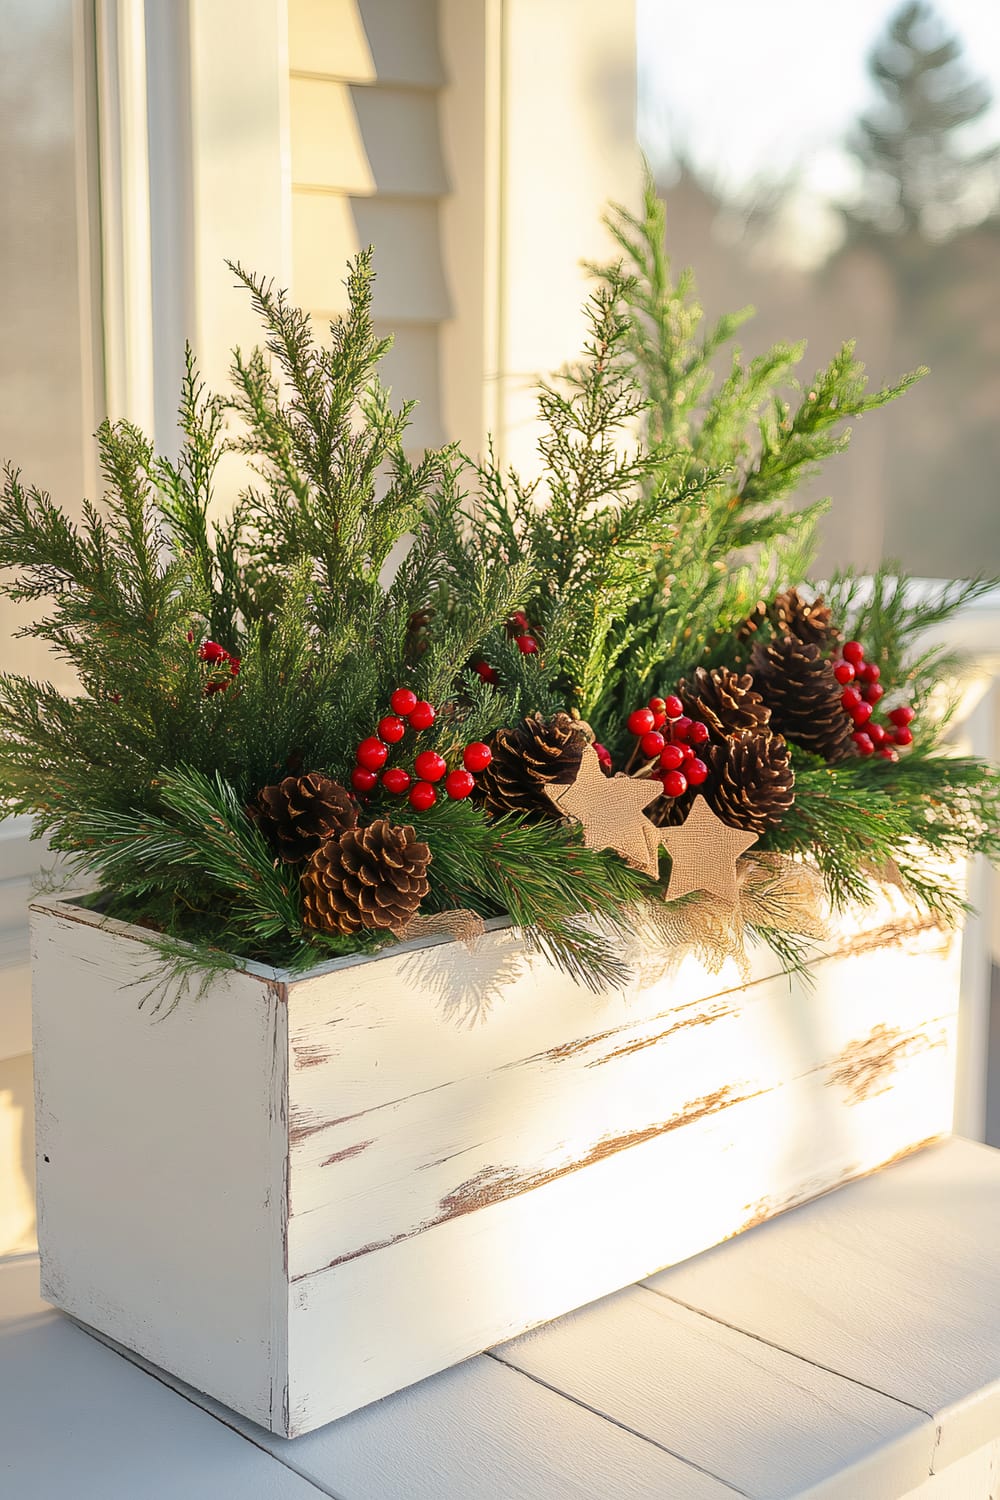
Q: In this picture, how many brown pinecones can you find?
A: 7